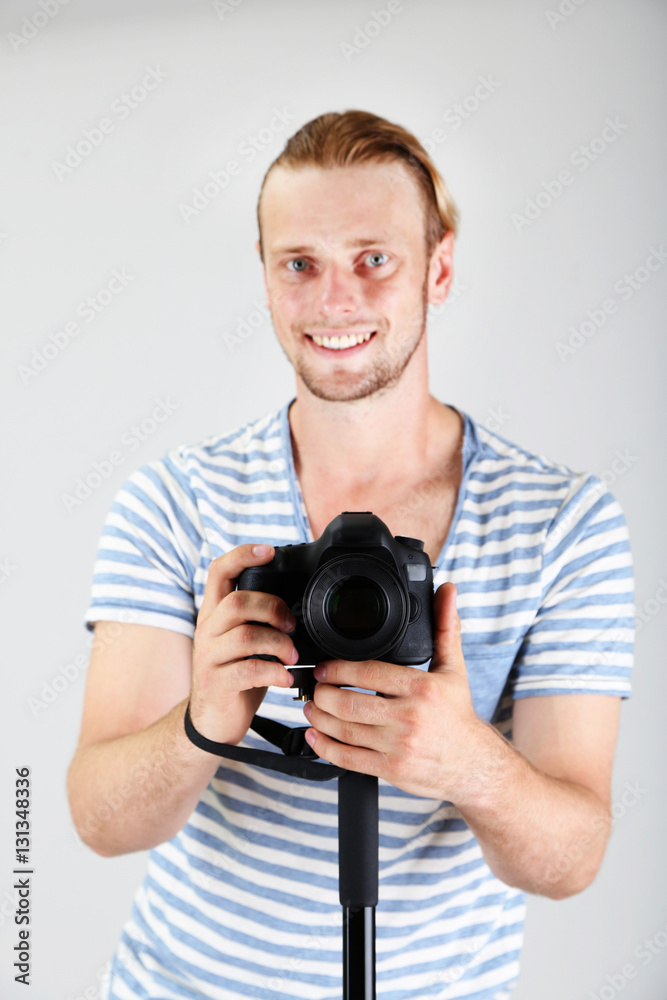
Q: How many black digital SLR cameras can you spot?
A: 1